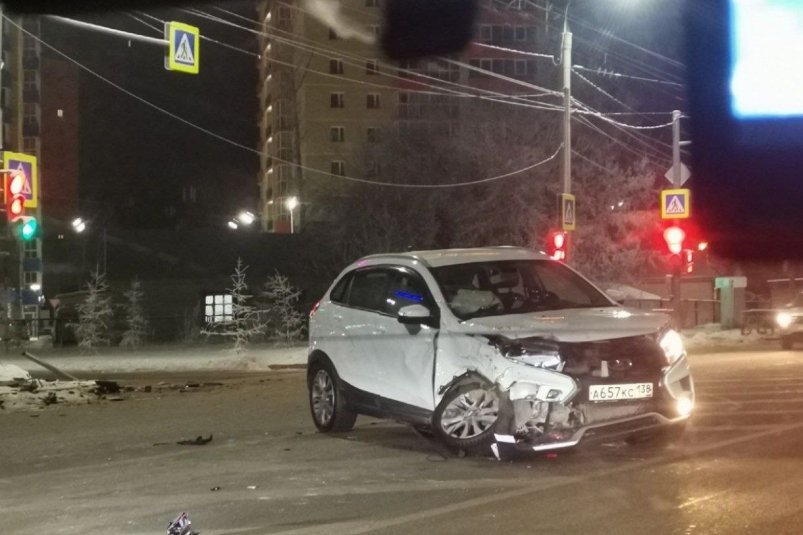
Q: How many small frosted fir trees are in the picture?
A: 4